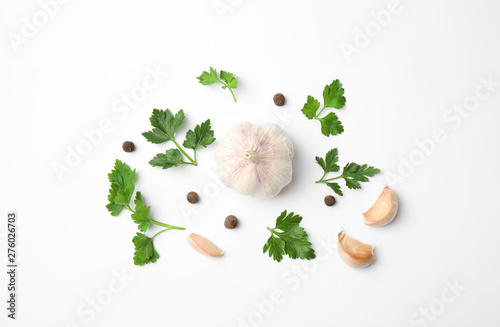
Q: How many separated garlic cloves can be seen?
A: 3